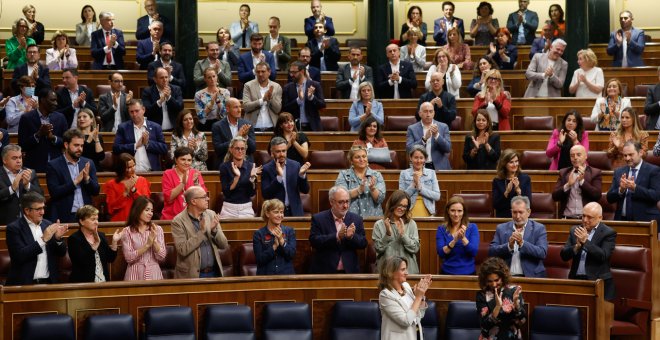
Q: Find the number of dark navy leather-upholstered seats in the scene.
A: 9